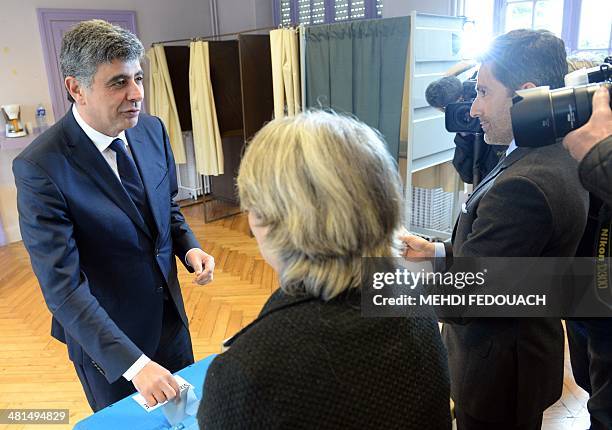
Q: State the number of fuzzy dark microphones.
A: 1